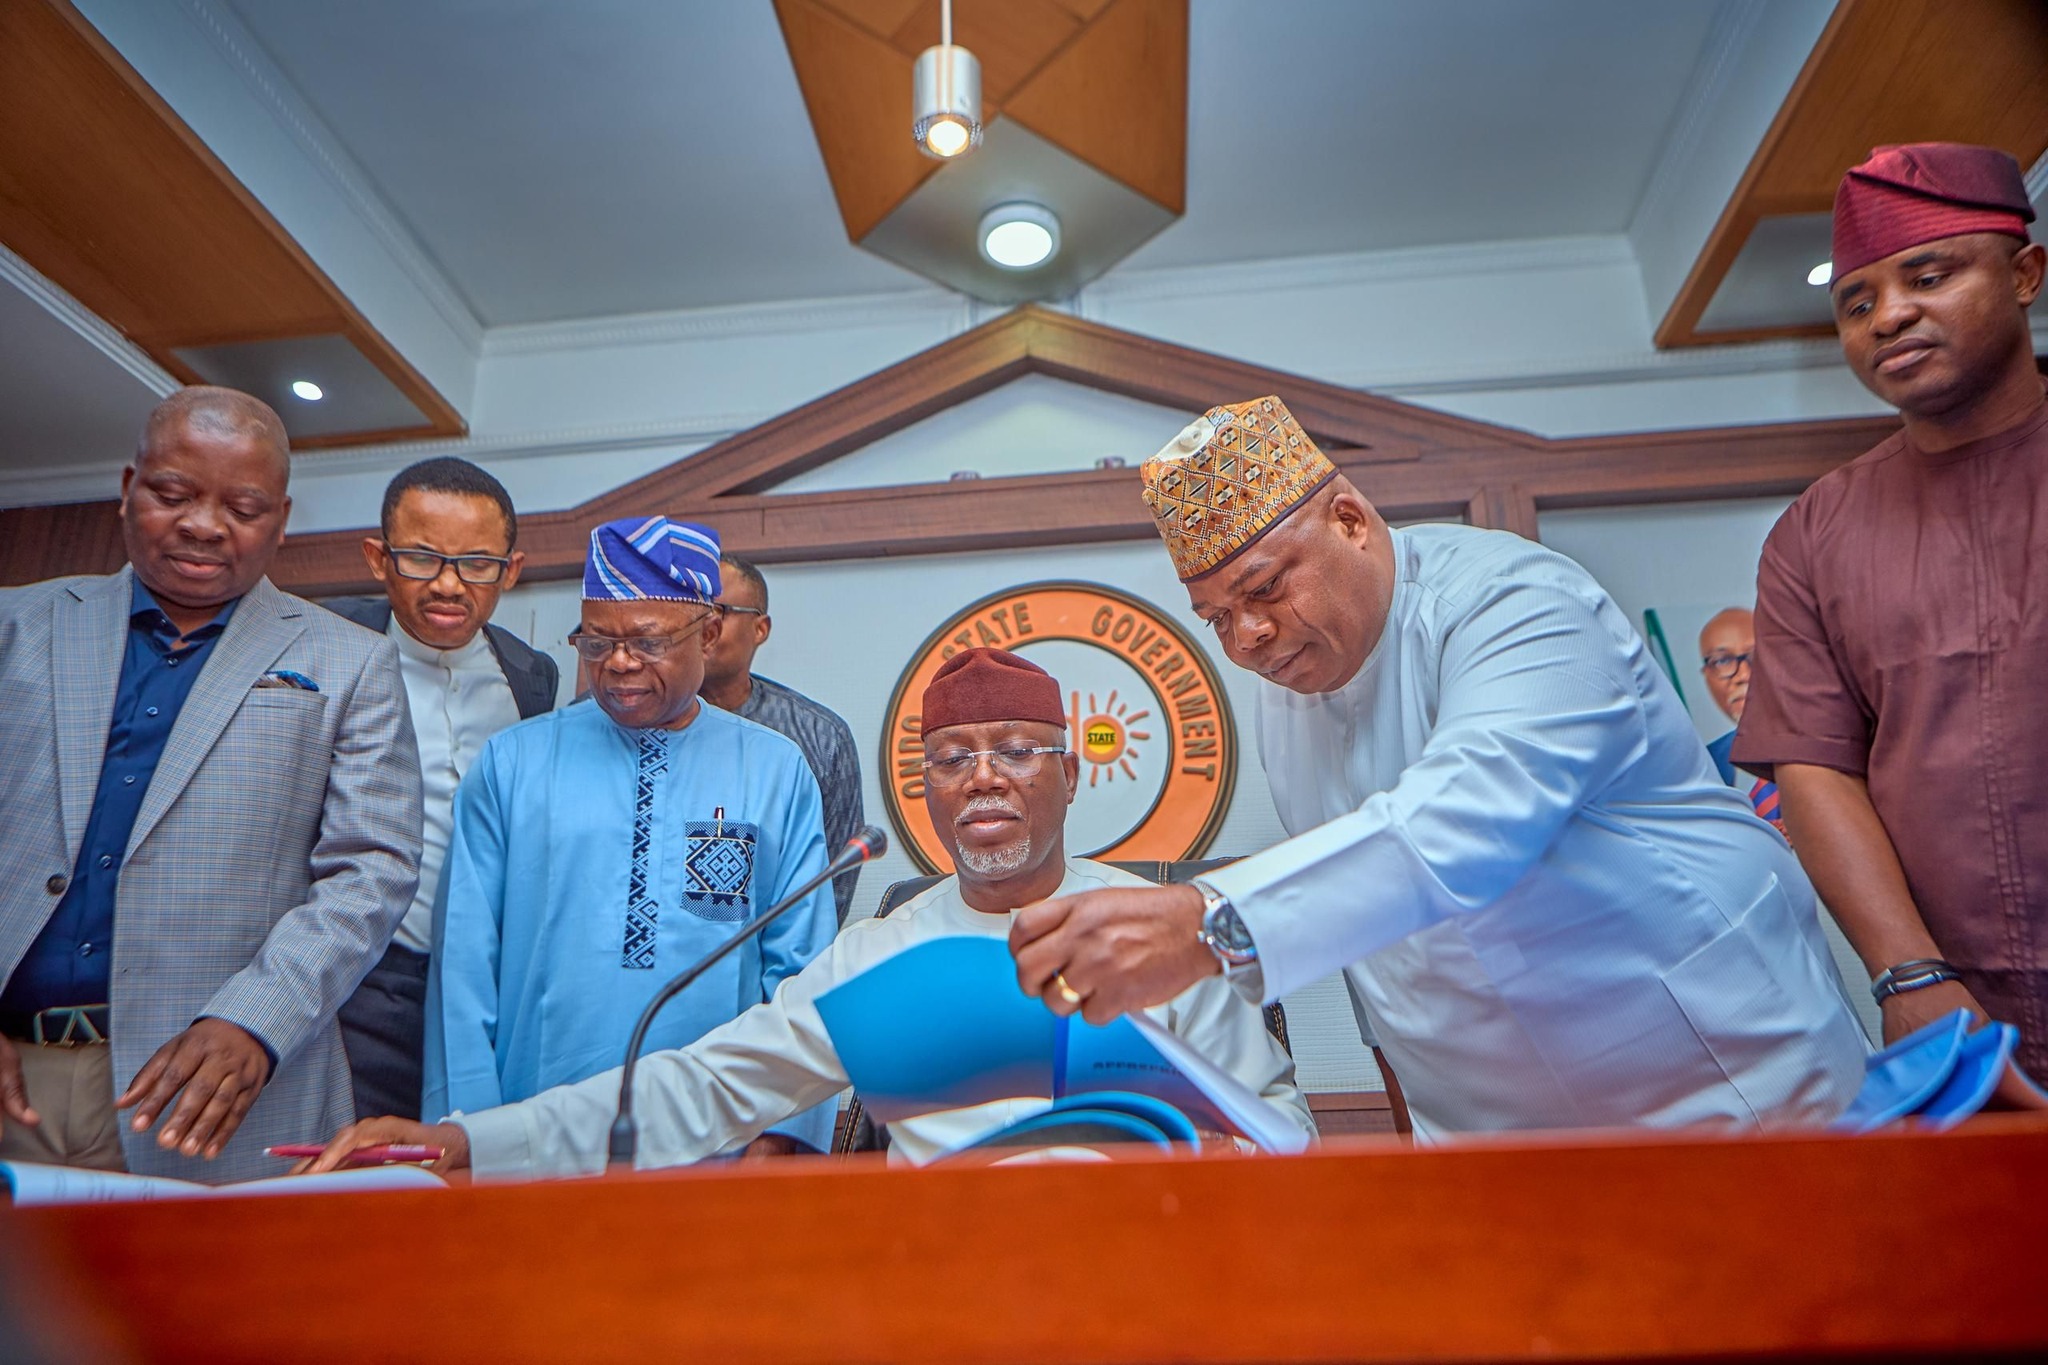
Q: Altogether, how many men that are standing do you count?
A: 6